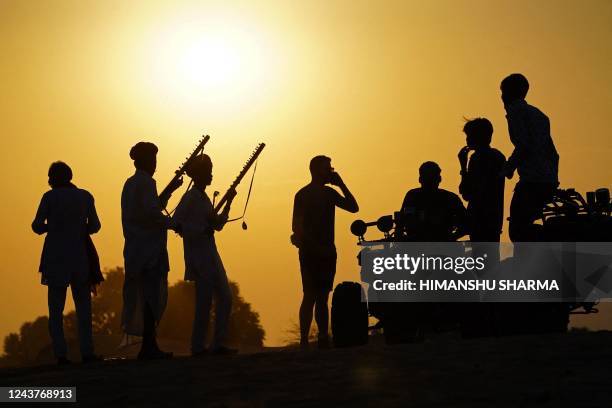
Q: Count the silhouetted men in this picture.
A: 7